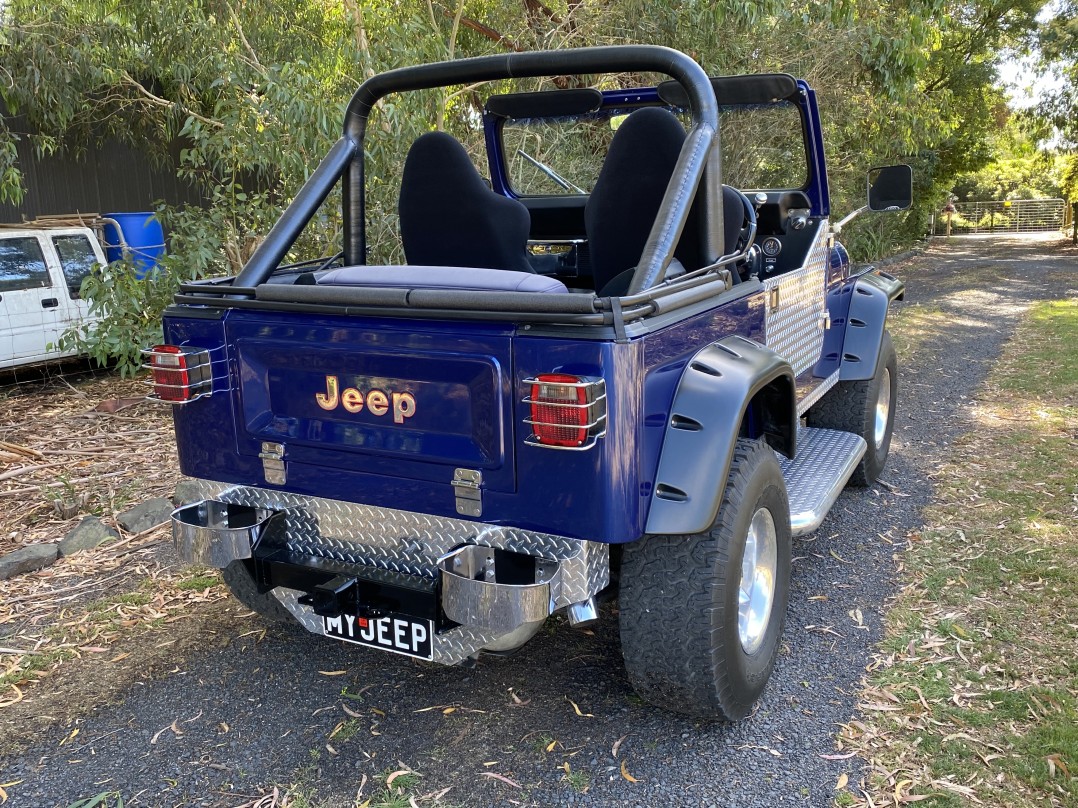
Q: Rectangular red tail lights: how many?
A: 2